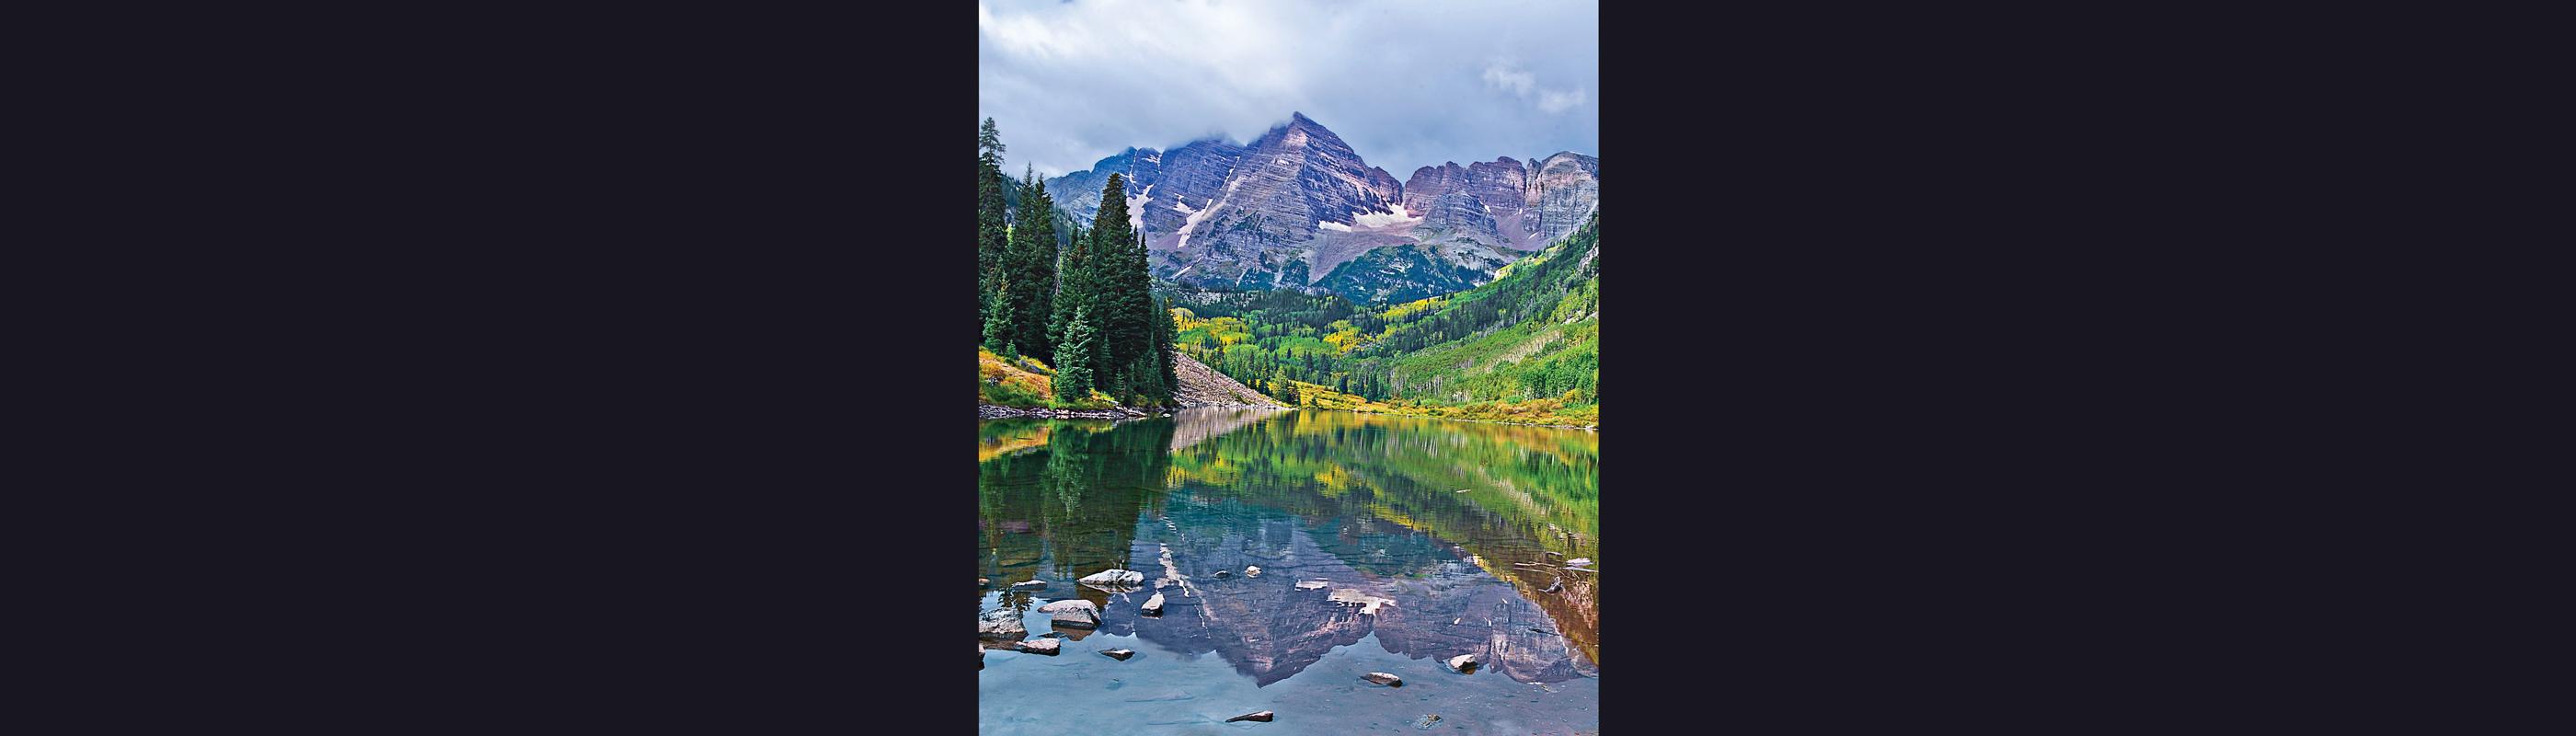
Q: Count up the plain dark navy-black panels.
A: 2